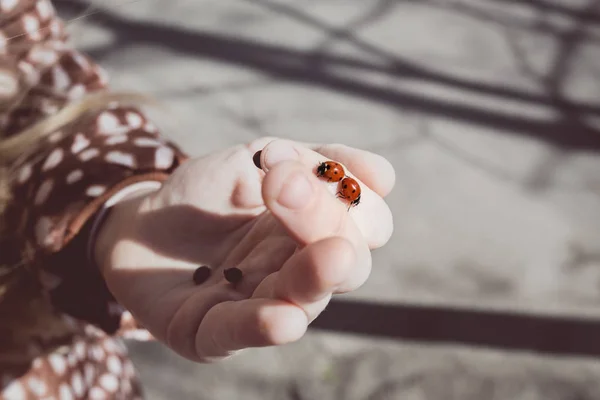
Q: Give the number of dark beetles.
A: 3